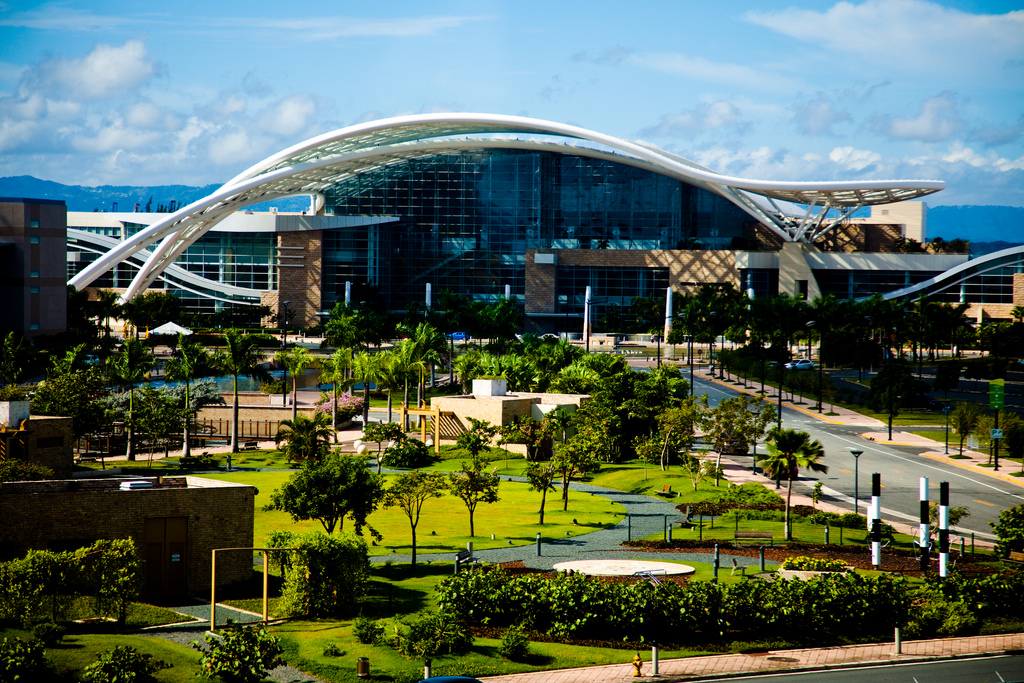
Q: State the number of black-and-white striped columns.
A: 3